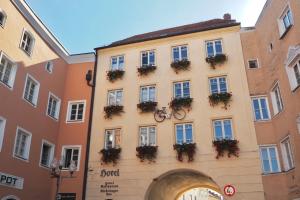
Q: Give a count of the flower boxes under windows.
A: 12